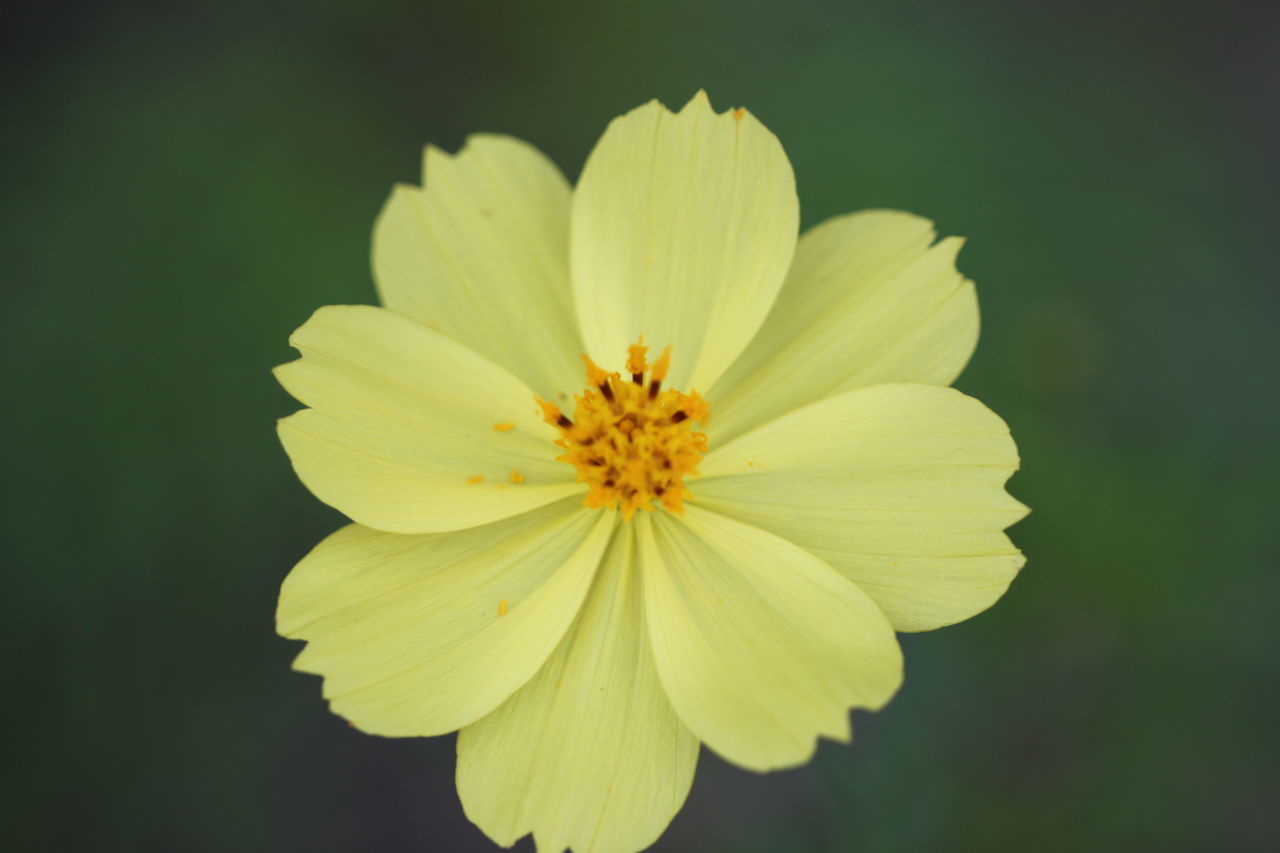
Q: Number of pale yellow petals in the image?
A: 8